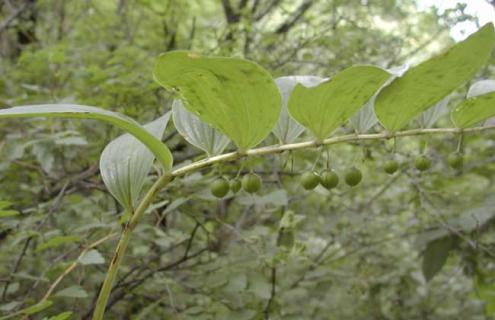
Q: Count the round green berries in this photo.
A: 9